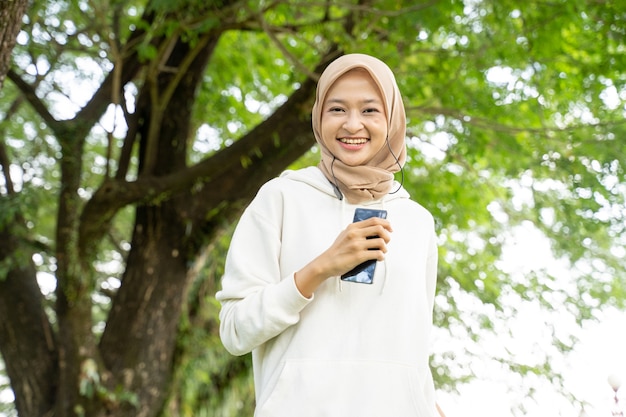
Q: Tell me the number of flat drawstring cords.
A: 2